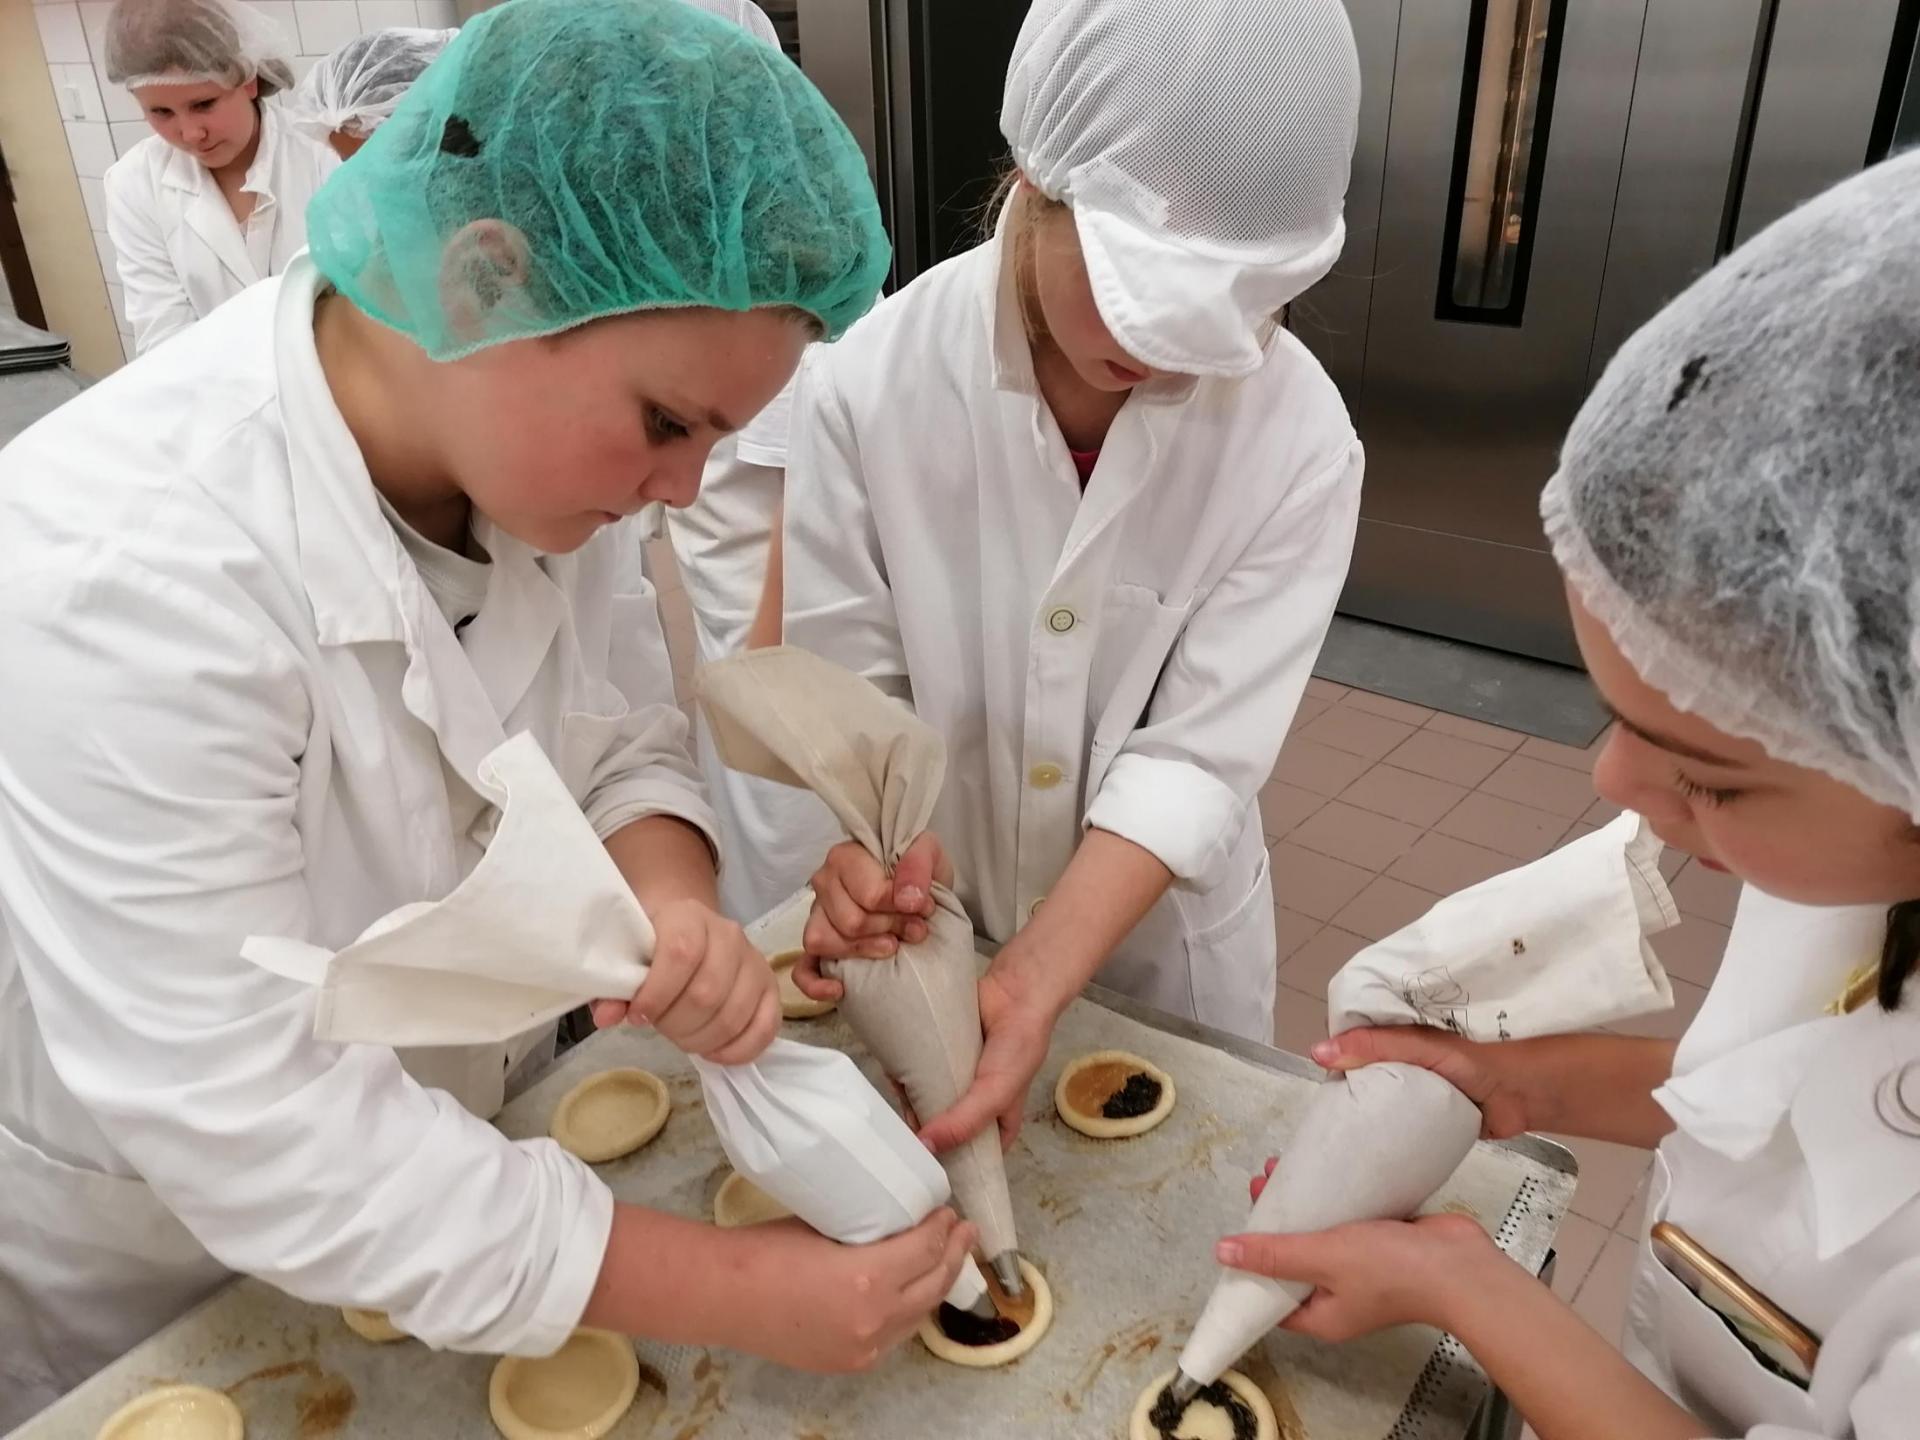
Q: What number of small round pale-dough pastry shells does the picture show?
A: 9